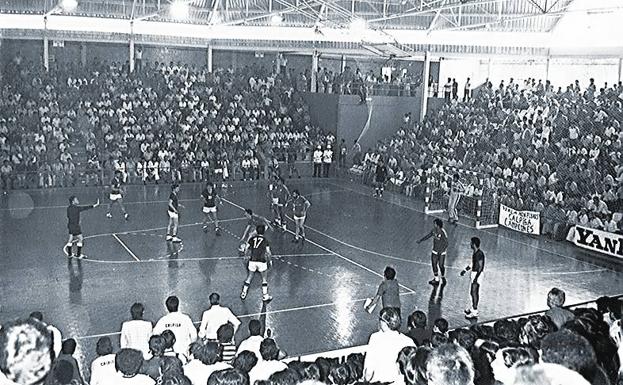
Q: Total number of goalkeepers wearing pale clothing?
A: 1